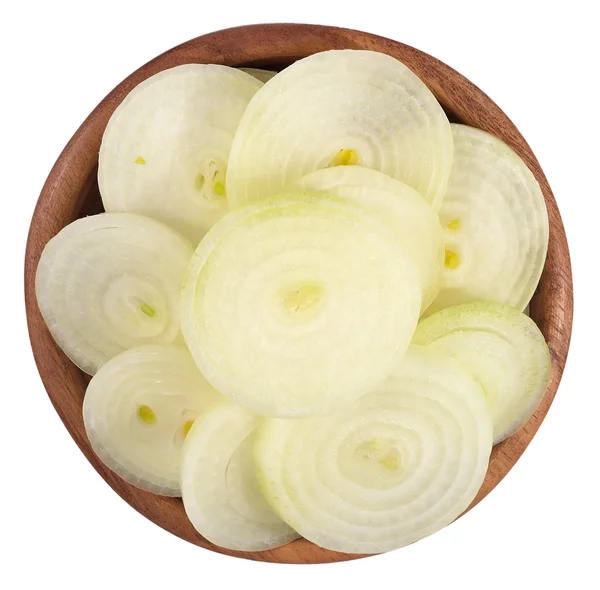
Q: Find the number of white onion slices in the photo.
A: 10